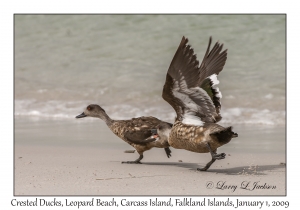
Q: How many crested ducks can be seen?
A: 2